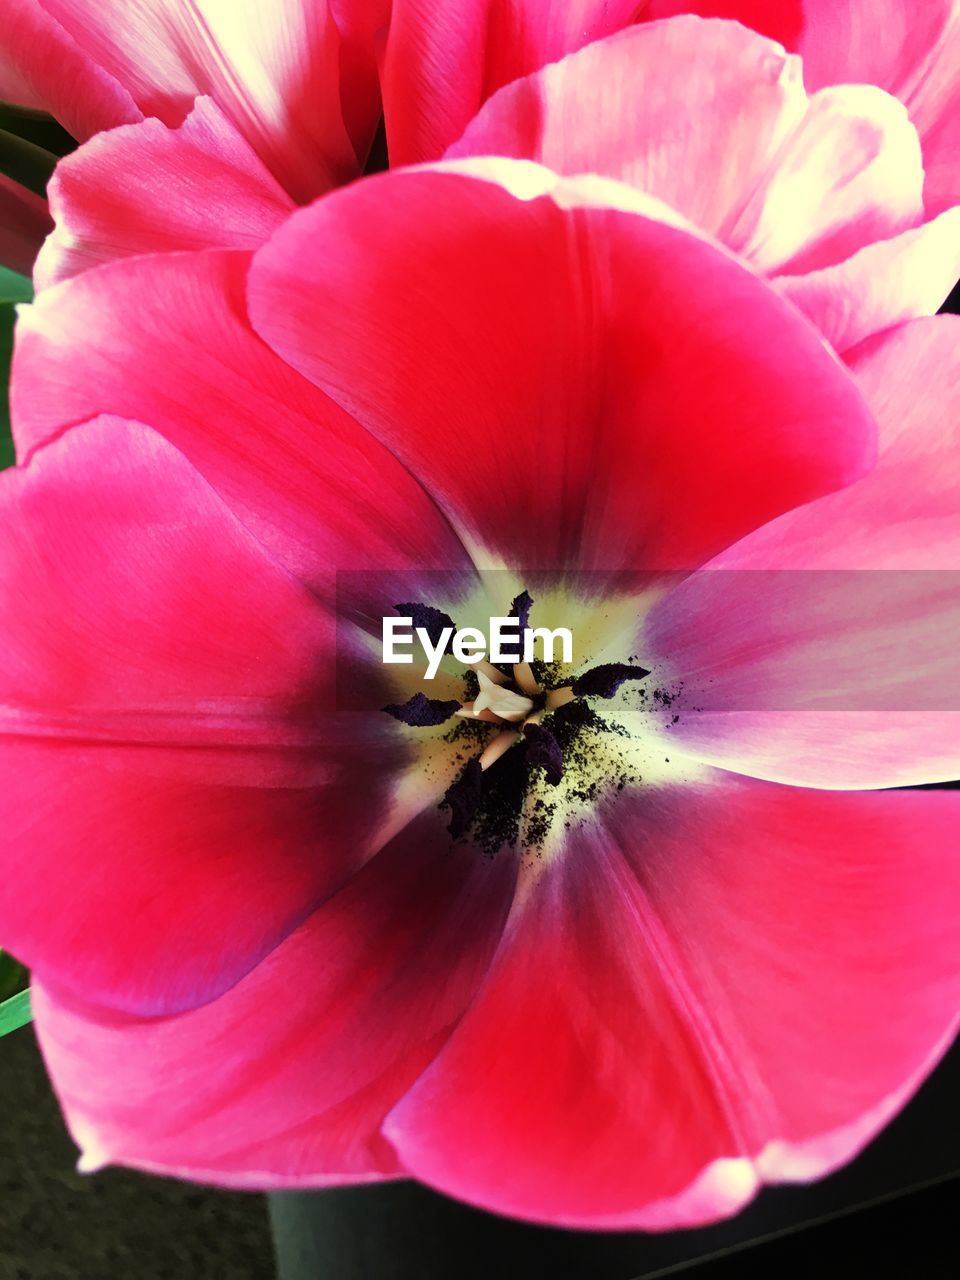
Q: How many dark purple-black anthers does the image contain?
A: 6